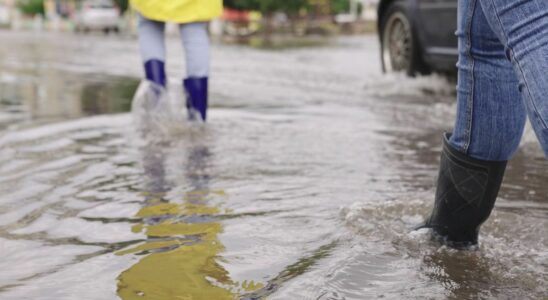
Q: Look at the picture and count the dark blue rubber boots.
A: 2